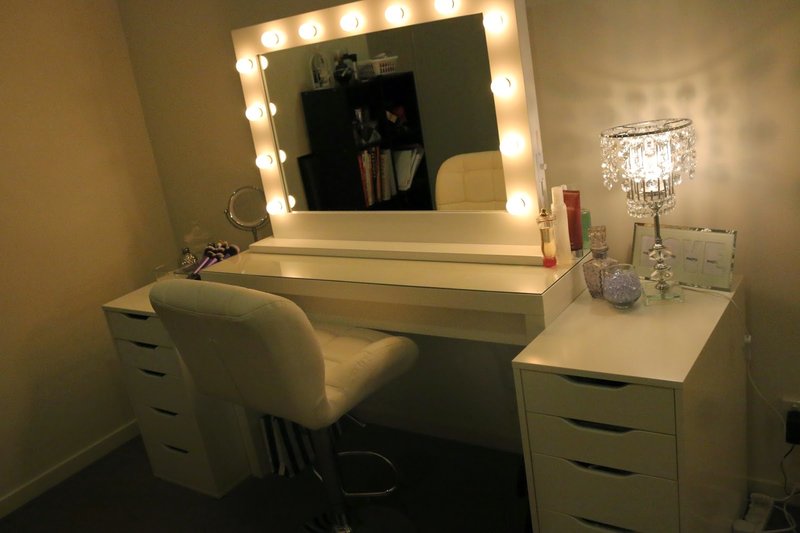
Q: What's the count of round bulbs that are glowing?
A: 13